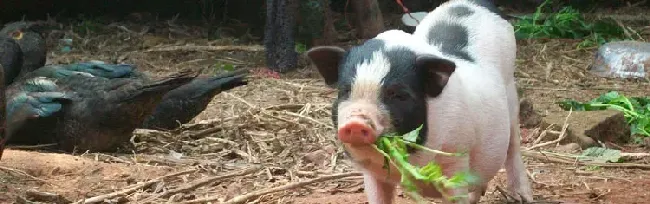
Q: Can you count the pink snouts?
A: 1